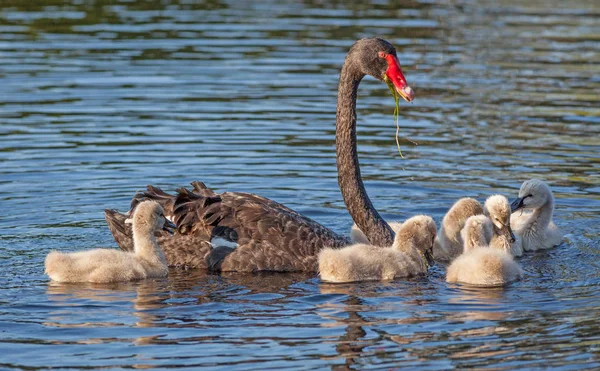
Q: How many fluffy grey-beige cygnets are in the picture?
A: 6